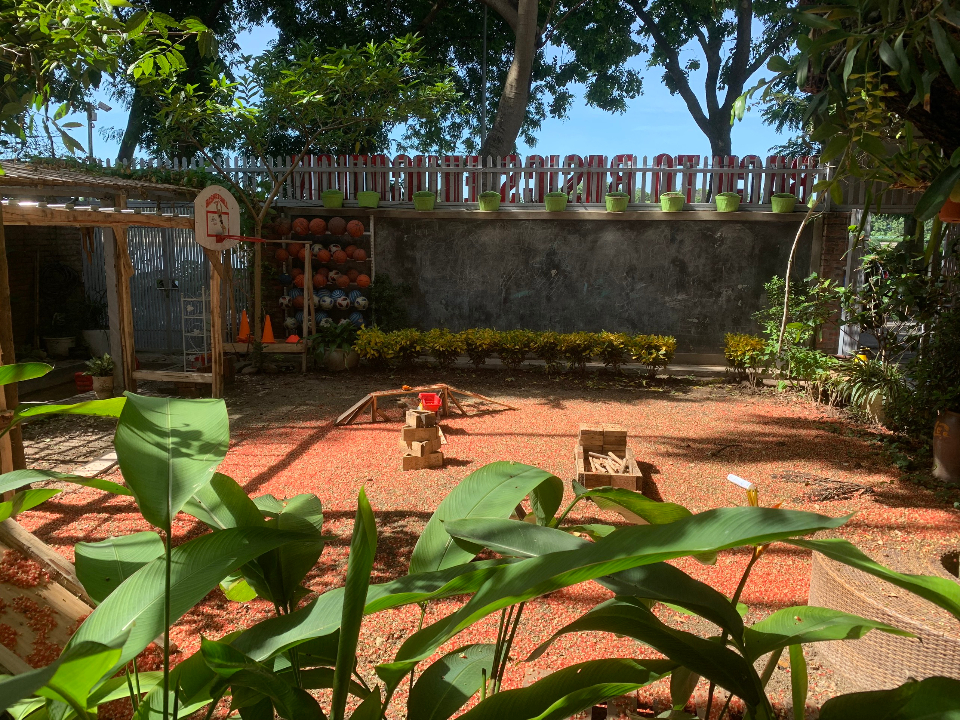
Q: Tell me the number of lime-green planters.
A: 9